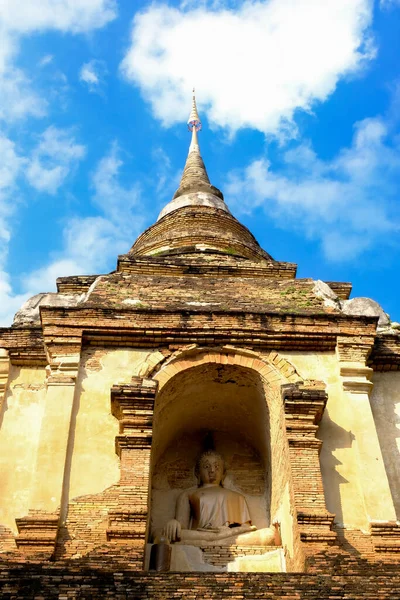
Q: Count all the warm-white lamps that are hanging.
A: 0